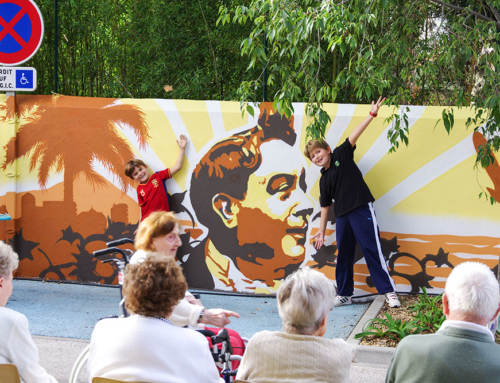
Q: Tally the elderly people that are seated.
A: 5